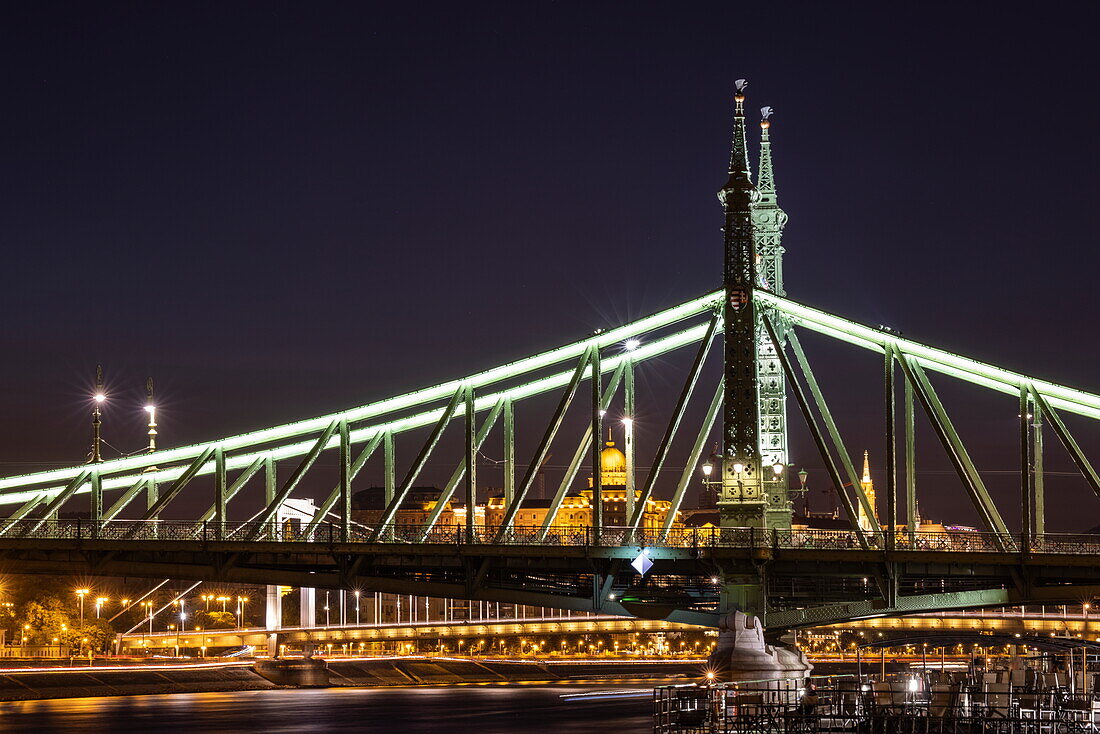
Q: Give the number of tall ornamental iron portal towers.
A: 2